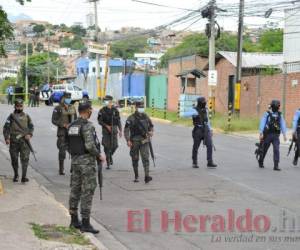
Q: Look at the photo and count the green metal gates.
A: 1